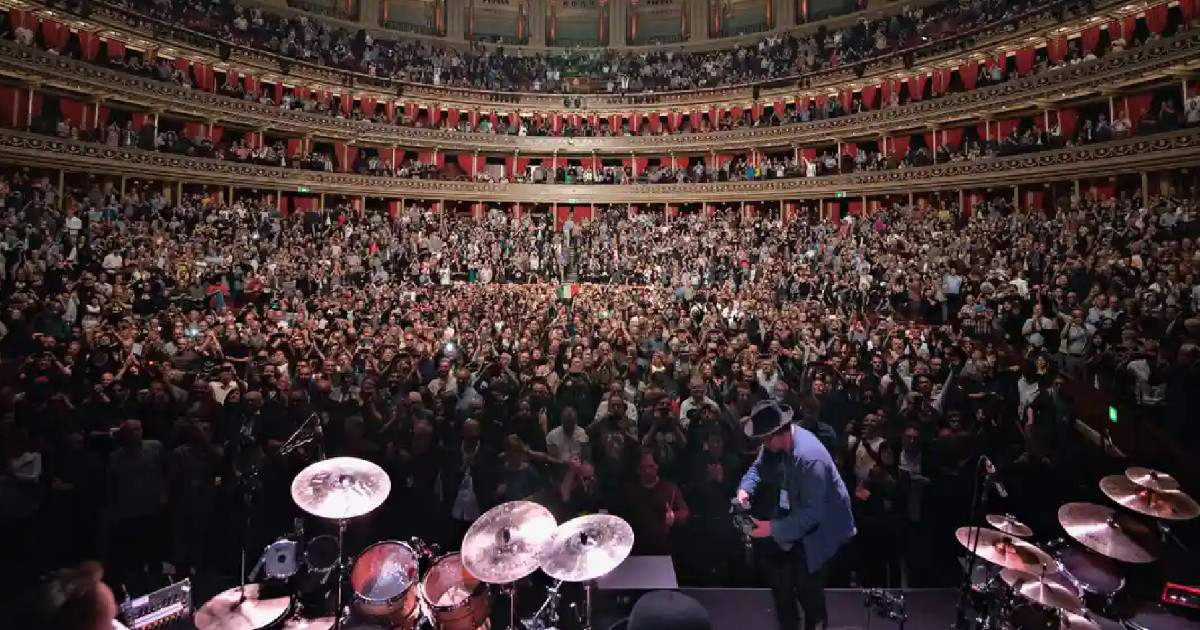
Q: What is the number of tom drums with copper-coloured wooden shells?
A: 2